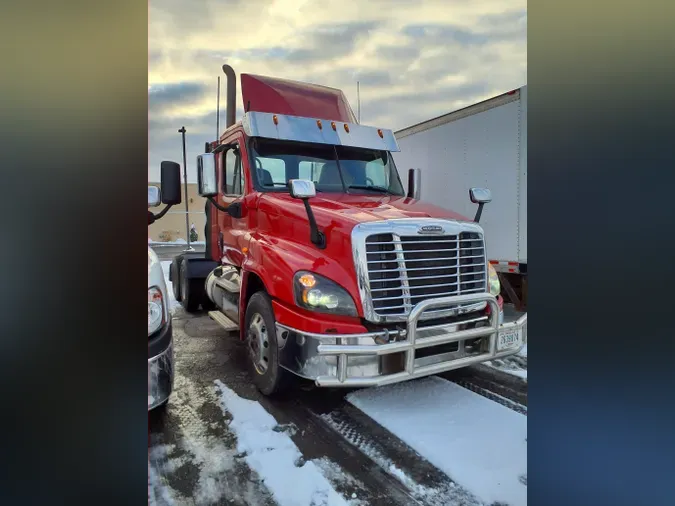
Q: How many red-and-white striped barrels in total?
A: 0